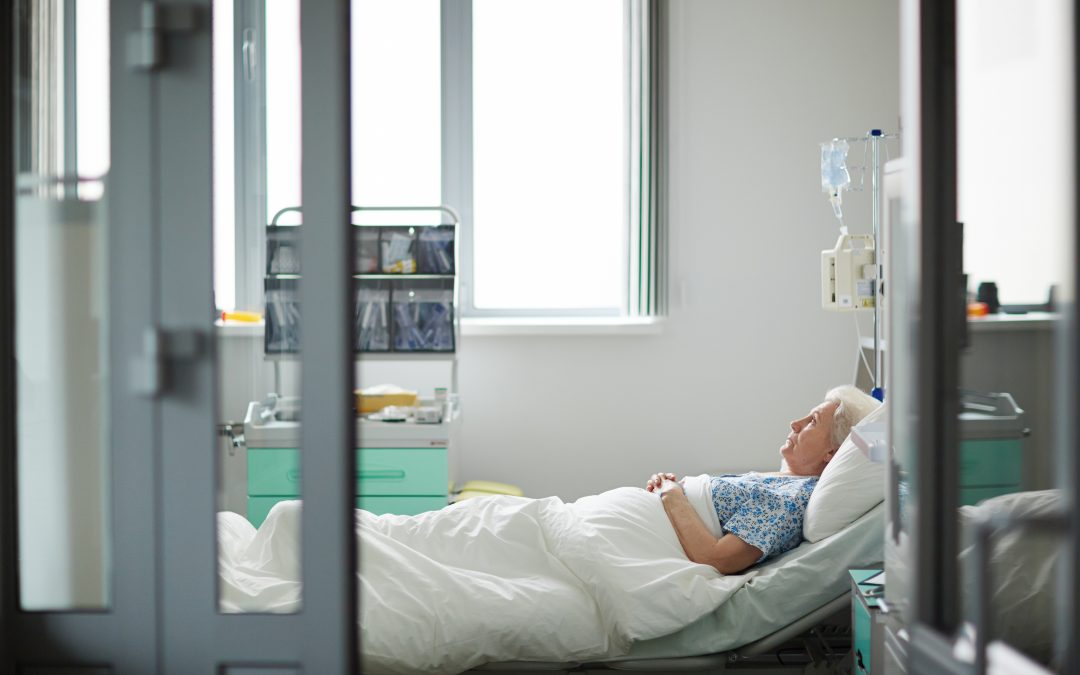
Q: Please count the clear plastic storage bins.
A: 7